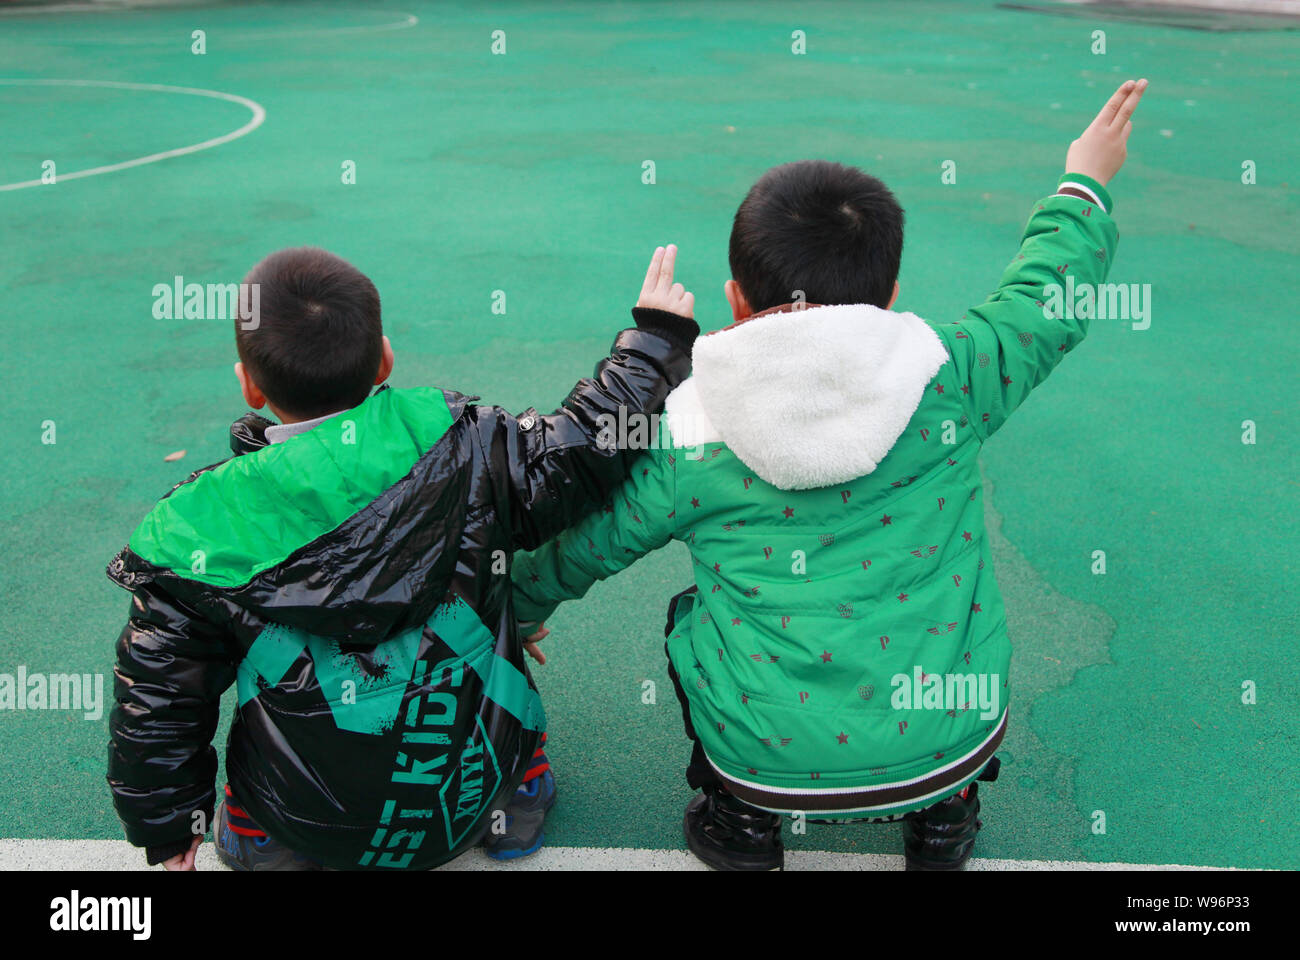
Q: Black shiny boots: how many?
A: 2